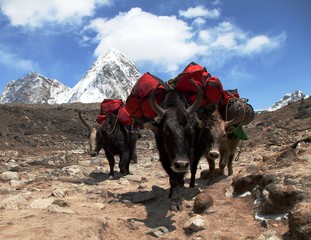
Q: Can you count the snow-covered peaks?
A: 3